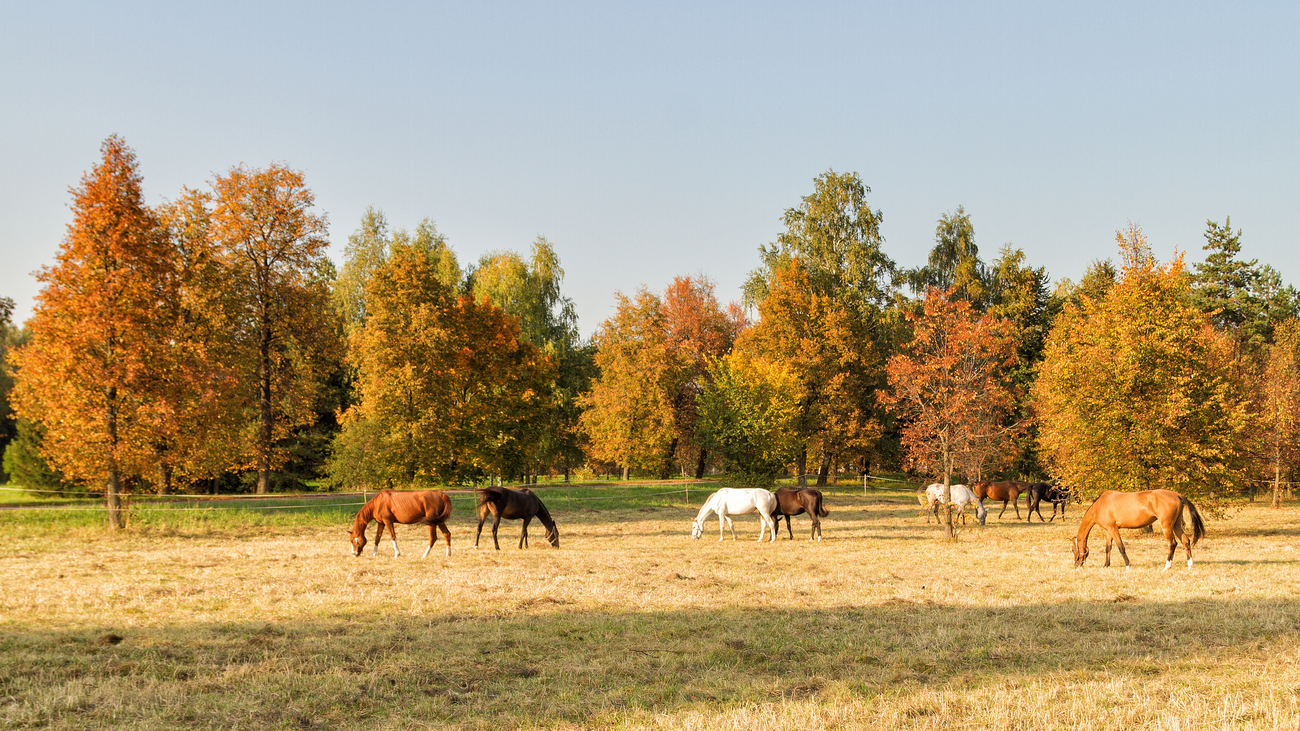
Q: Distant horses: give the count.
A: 3